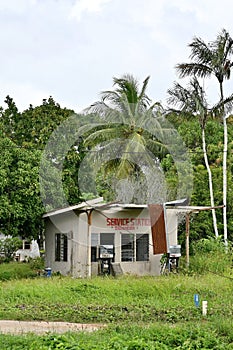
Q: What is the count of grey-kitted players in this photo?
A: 0